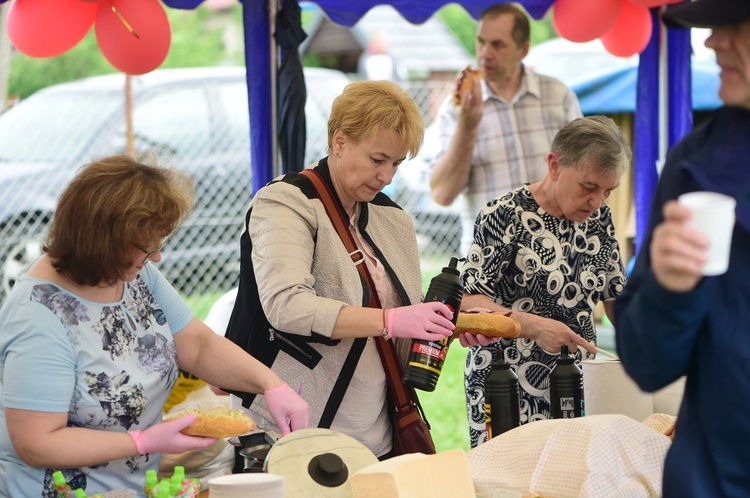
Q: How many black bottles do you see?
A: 3